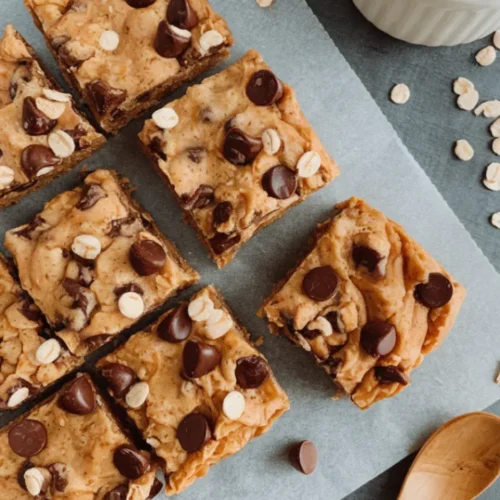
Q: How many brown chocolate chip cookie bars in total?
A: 8